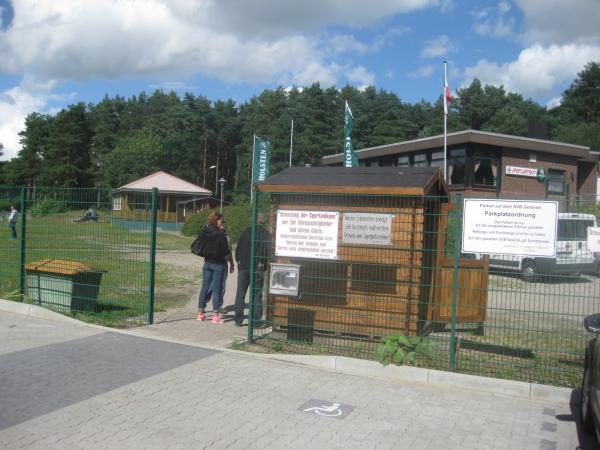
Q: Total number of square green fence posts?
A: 4